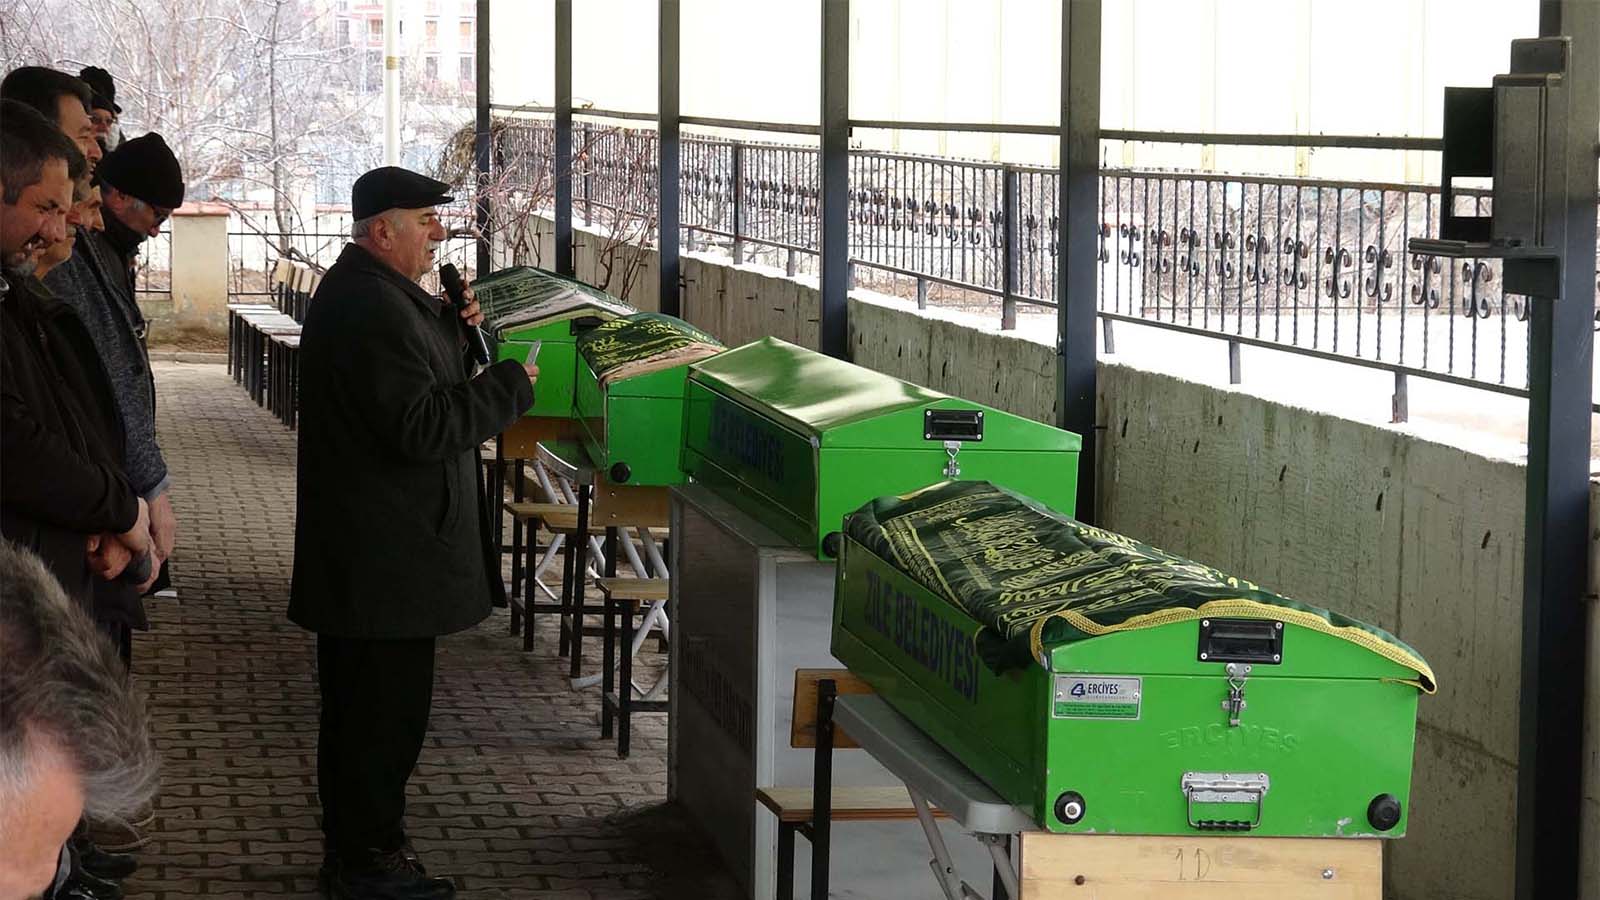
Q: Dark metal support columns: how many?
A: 6